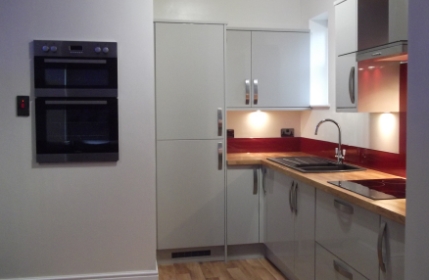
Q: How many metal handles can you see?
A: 14